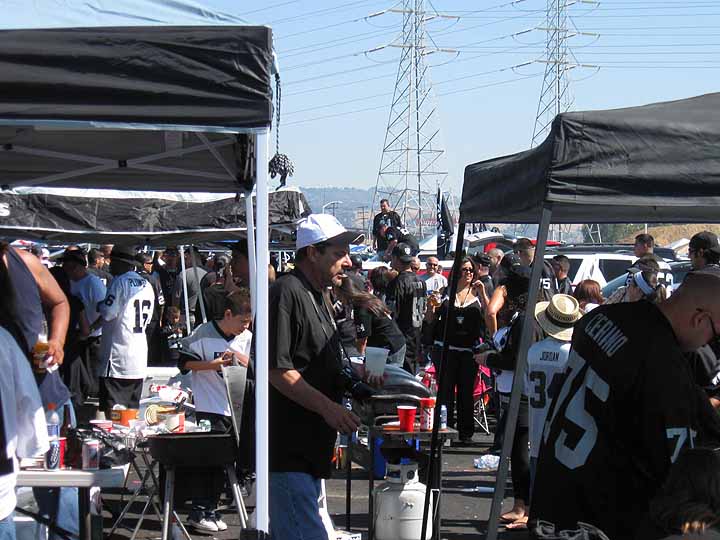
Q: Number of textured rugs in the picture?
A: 0